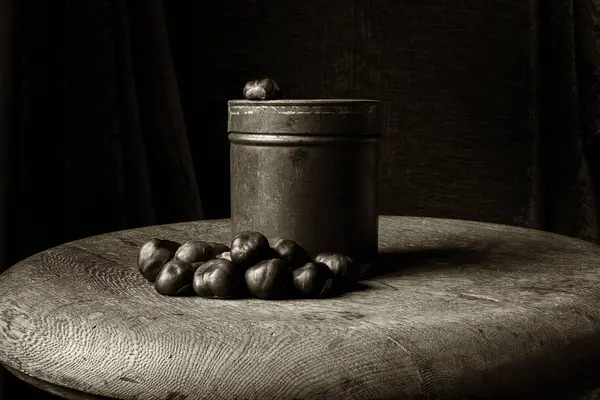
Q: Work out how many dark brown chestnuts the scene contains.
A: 11